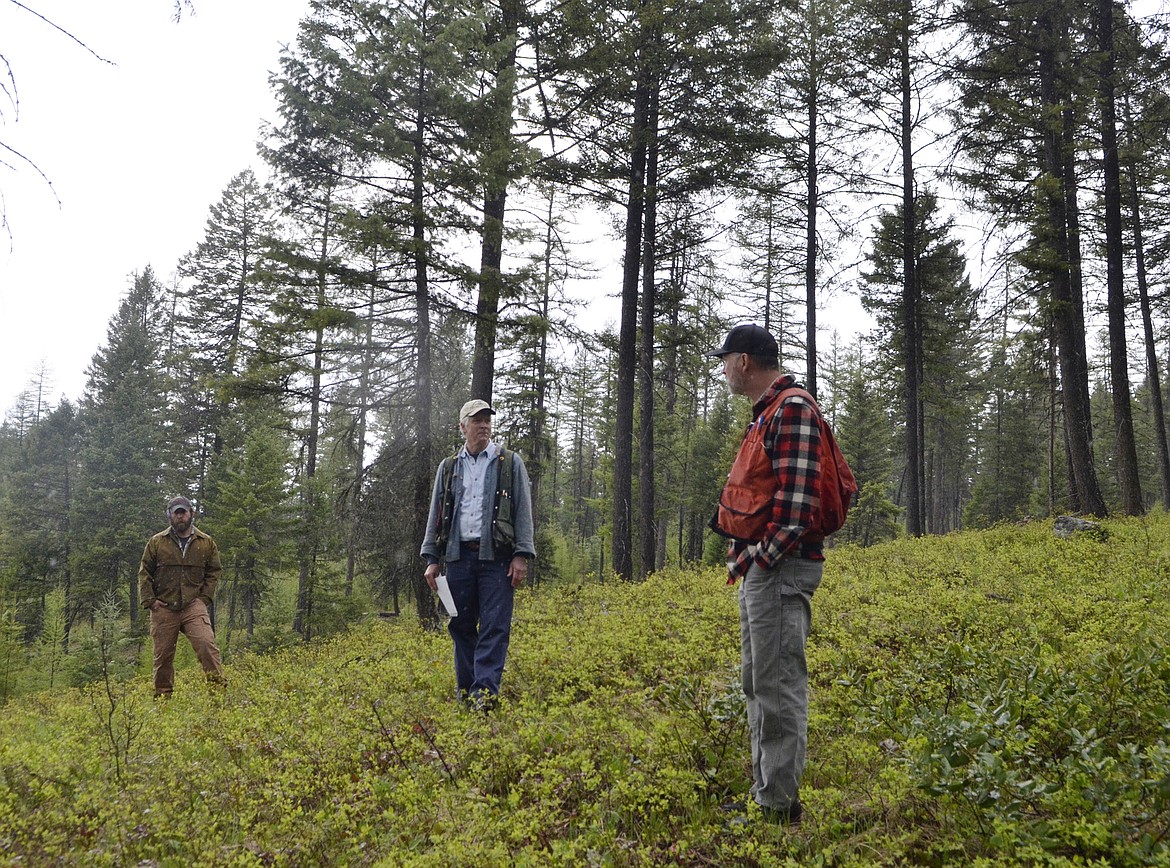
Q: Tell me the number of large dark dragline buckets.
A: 0